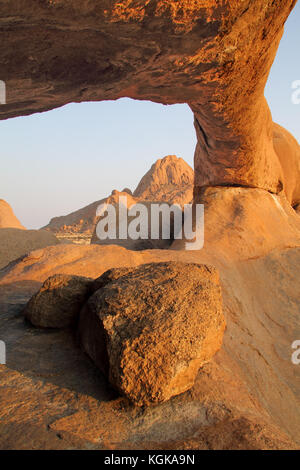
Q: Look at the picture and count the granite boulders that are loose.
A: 2